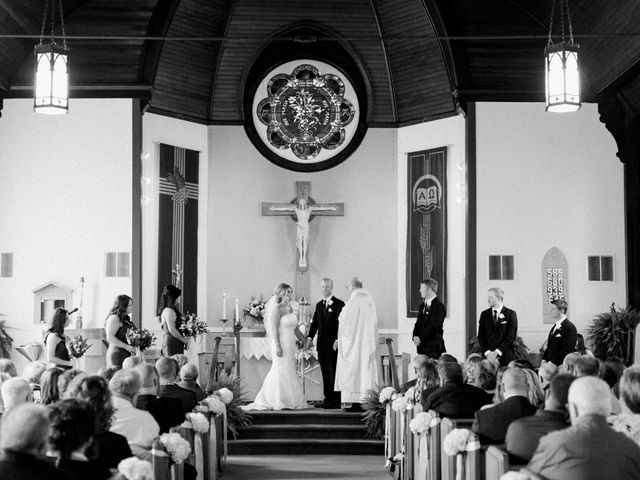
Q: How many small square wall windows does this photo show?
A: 4